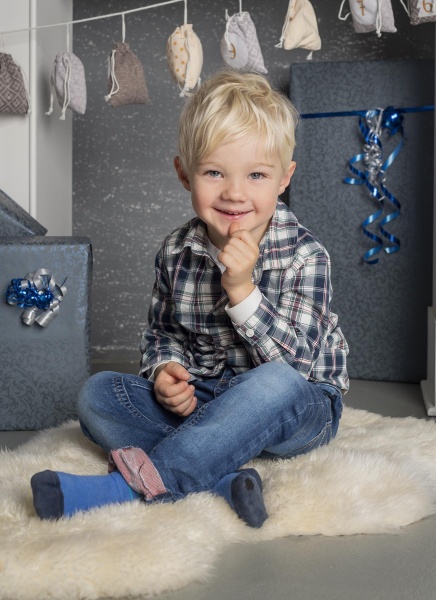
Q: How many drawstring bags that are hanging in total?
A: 8